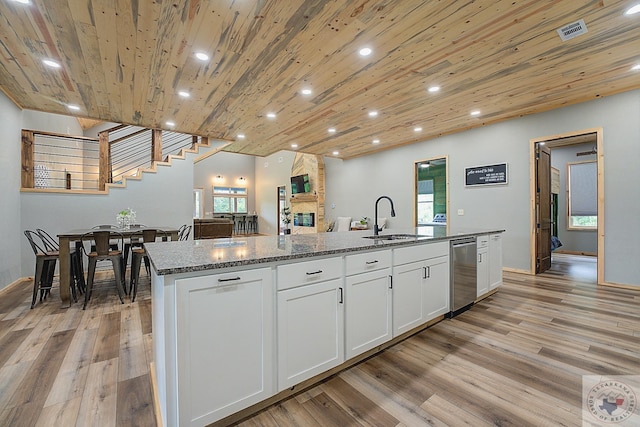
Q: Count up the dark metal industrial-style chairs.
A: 8